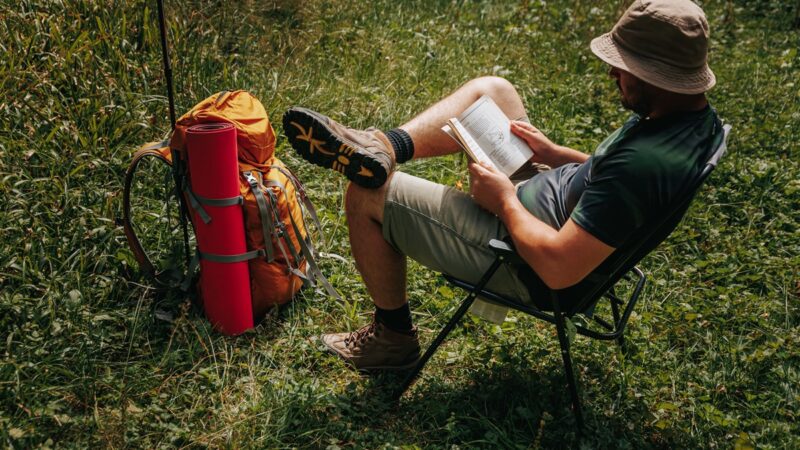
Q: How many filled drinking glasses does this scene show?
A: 0